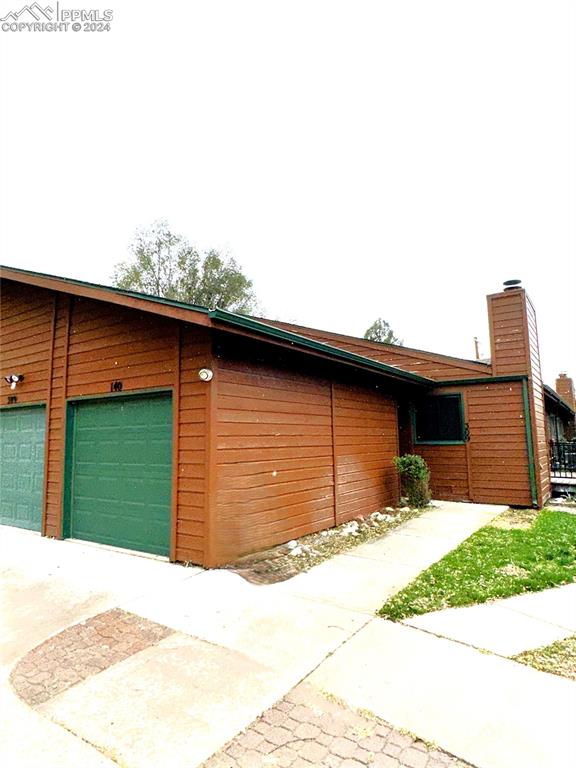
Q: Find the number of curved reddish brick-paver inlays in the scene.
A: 2